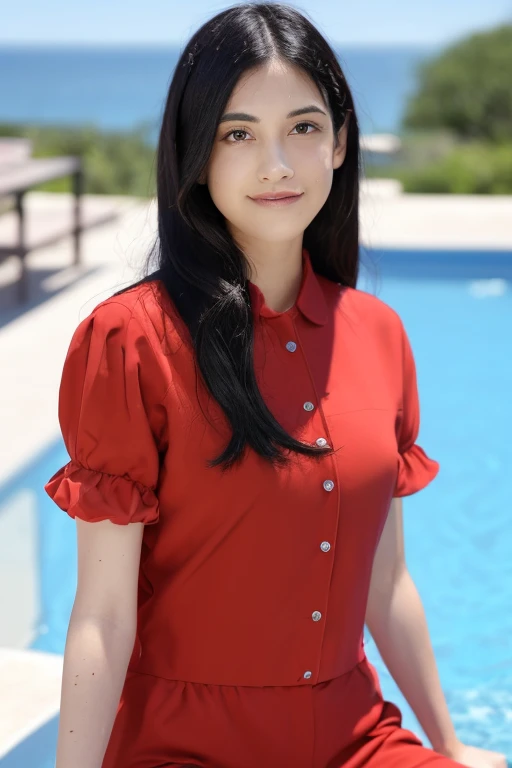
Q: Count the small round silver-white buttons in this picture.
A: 7